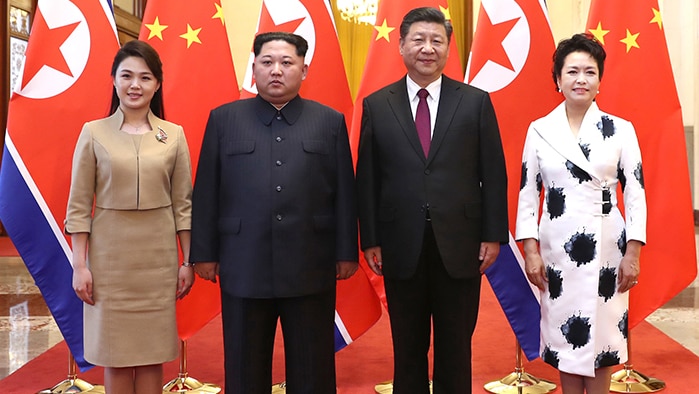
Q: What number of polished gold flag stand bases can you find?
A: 6